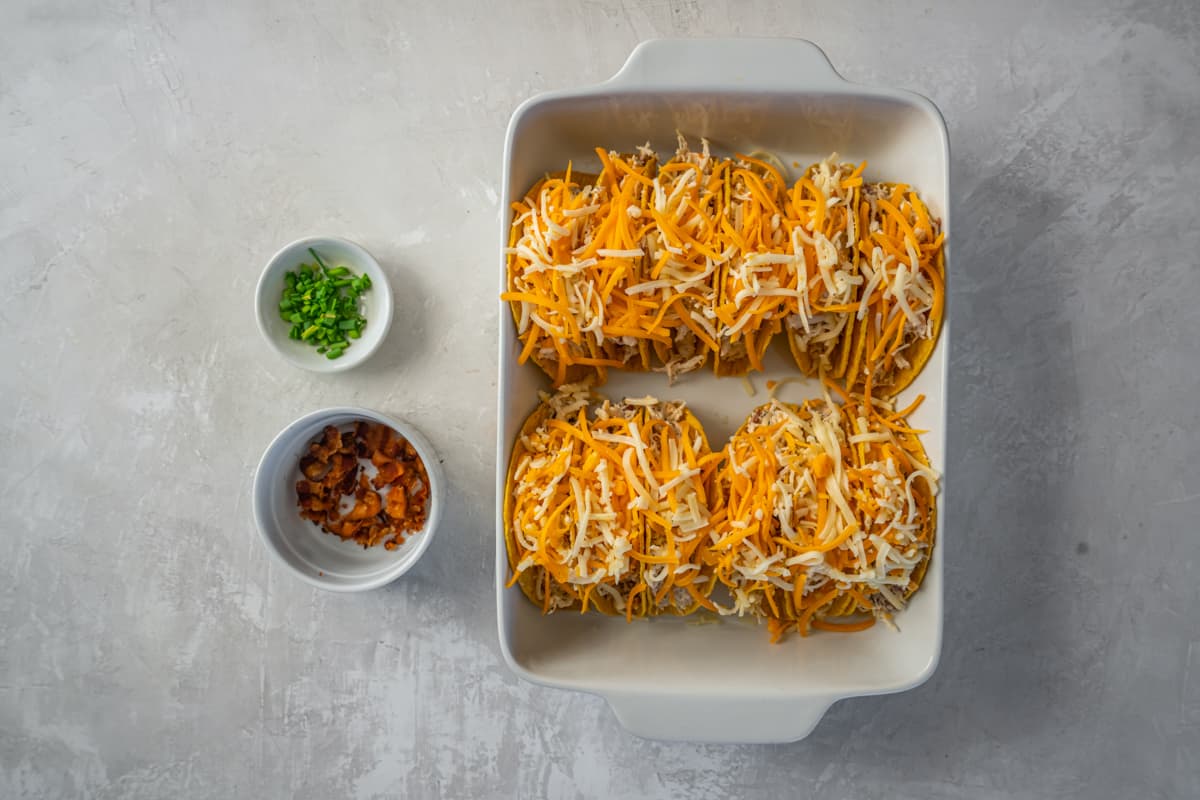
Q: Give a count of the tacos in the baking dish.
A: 12